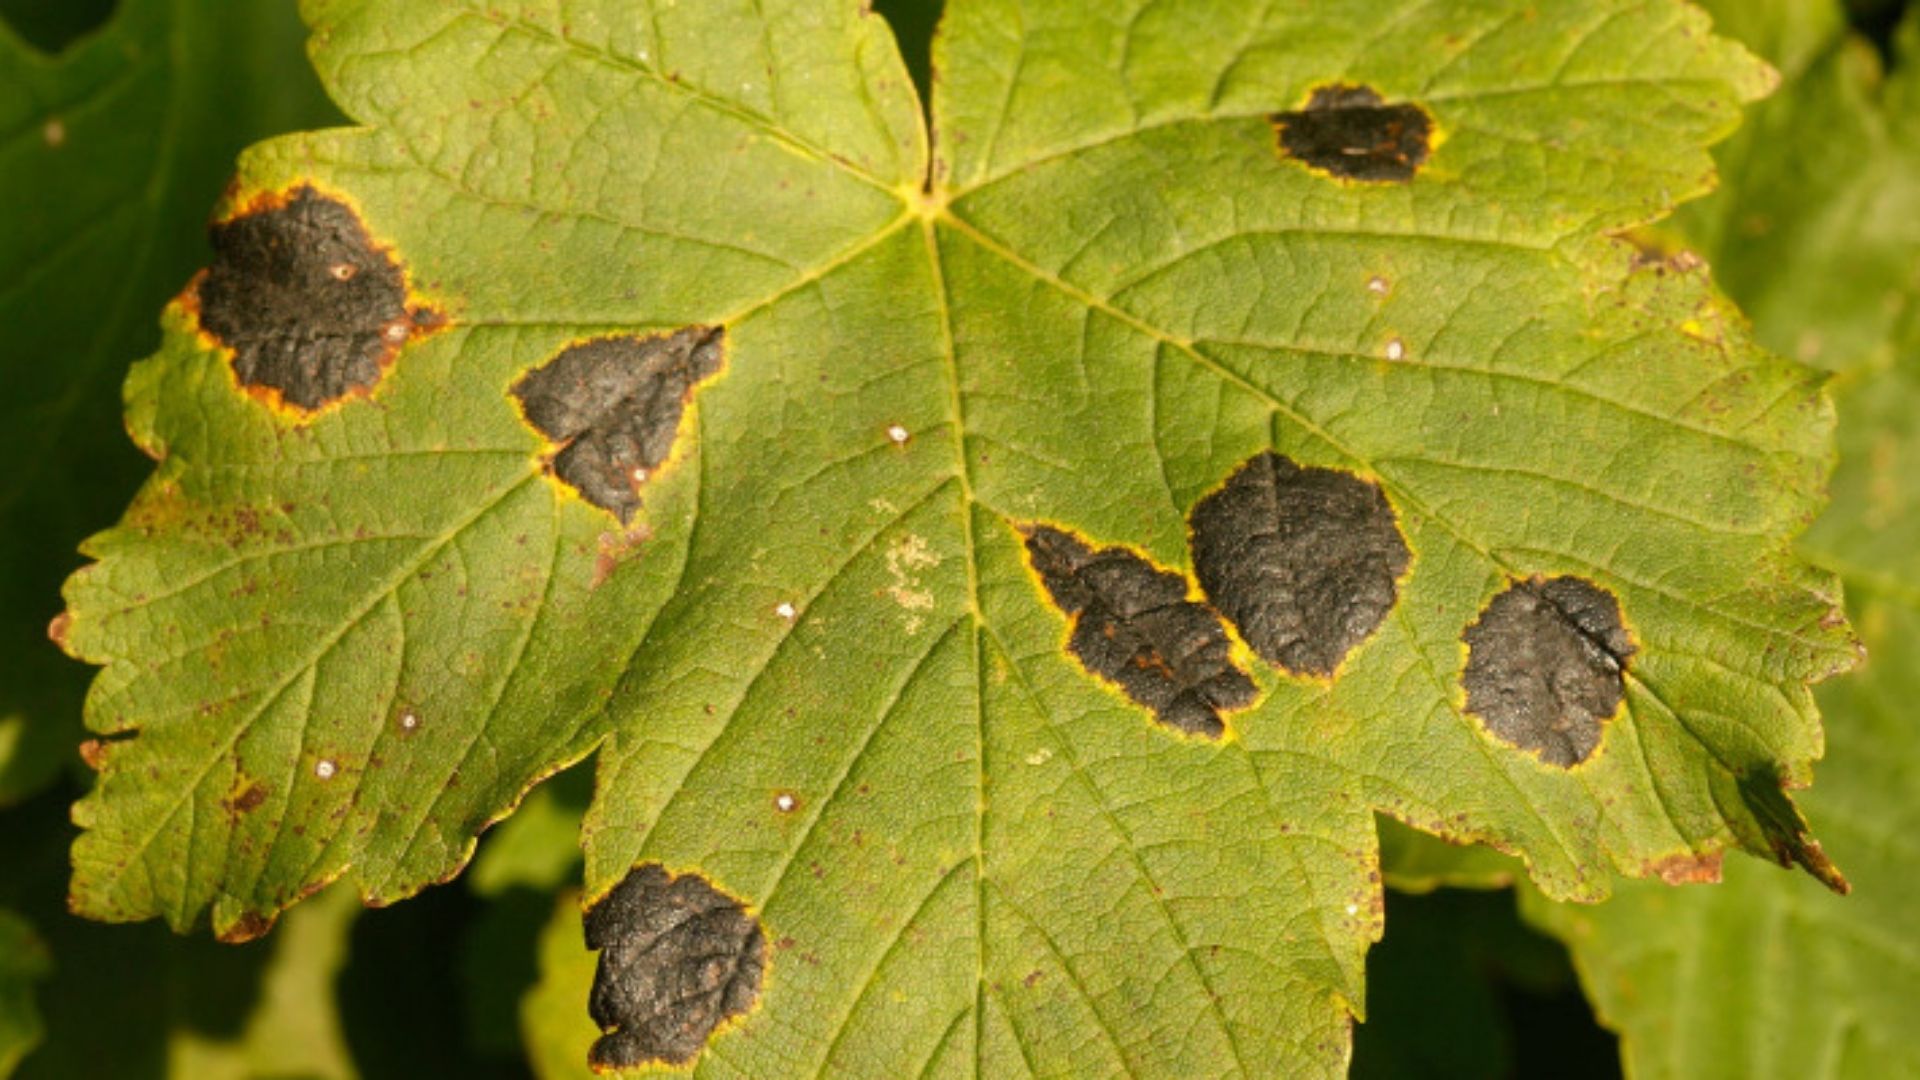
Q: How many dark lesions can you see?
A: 7